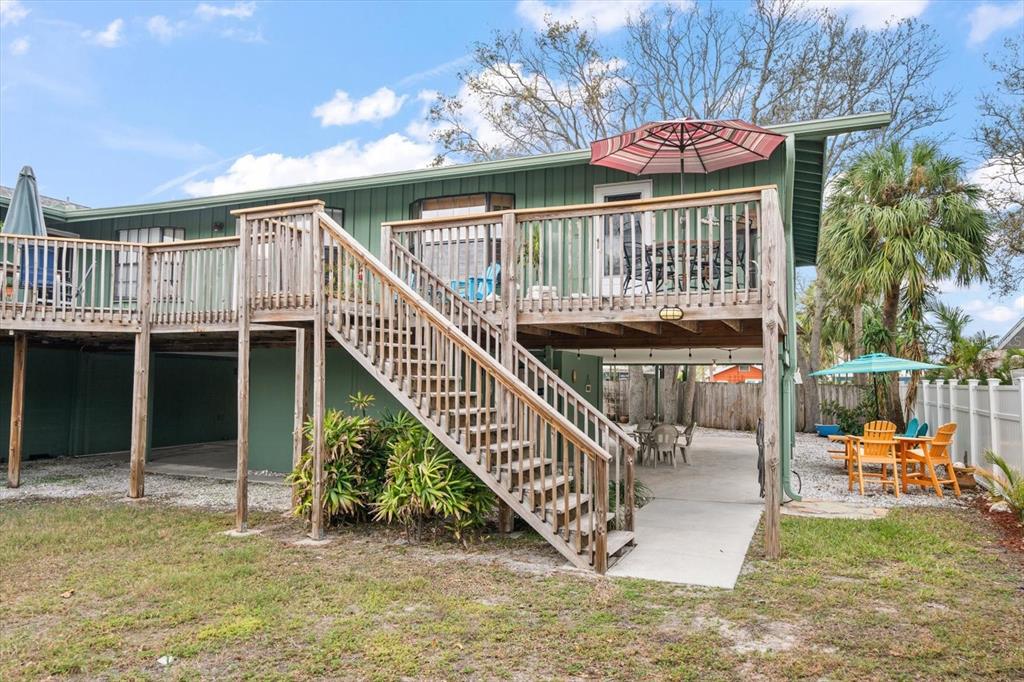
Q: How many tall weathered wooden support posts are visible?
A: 7